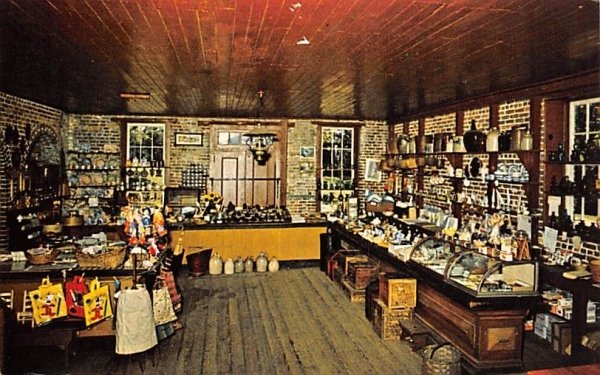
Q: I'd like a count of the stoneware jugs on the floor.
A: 6